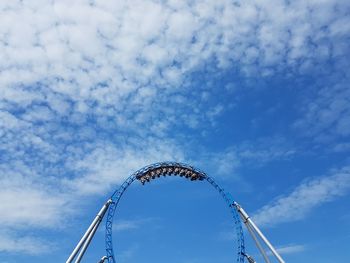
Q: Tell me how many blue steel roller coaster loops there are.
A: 1